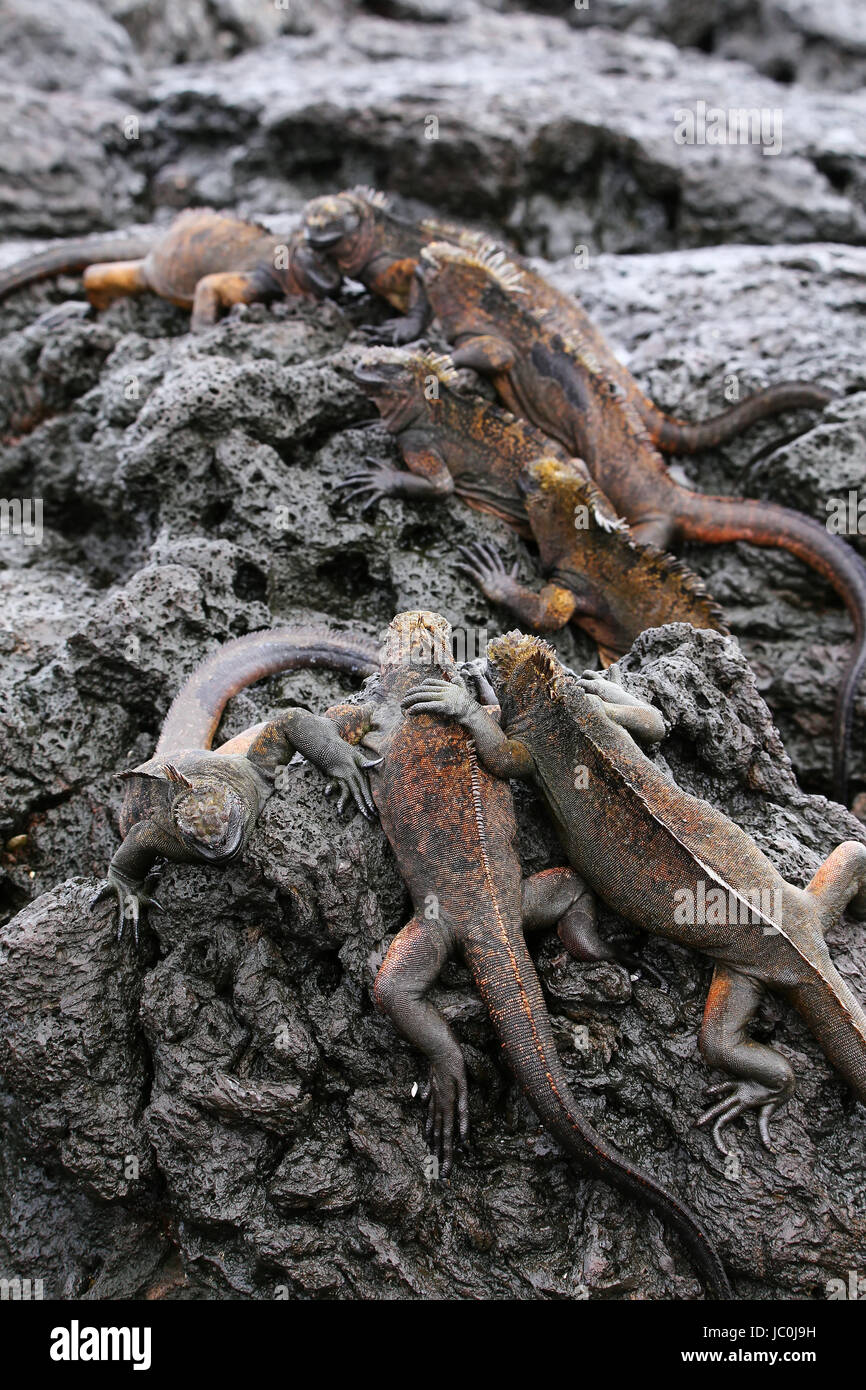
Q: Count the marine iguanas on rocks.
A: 8